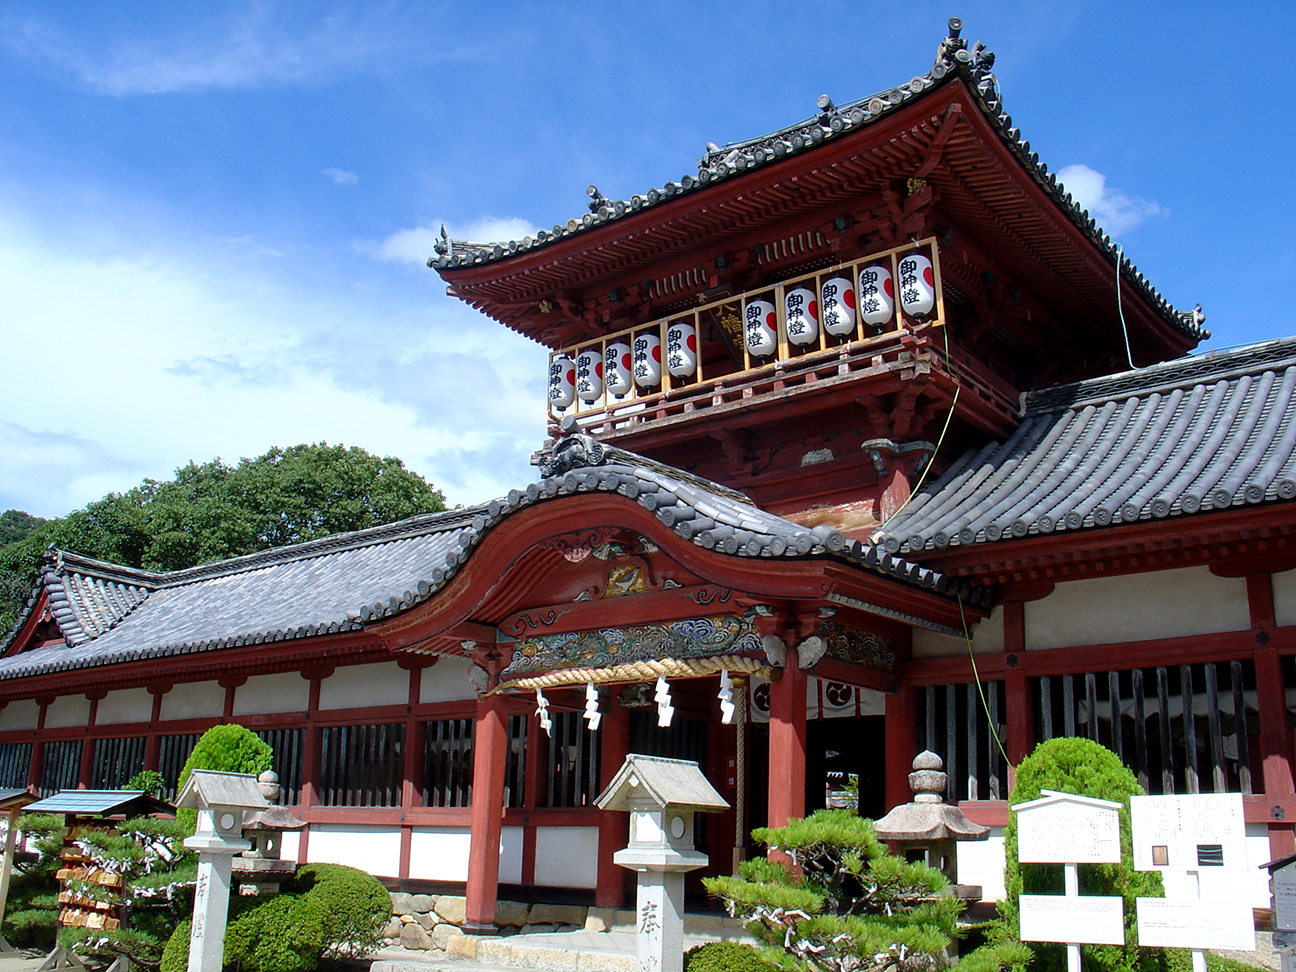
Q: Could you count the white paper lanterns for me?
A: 10